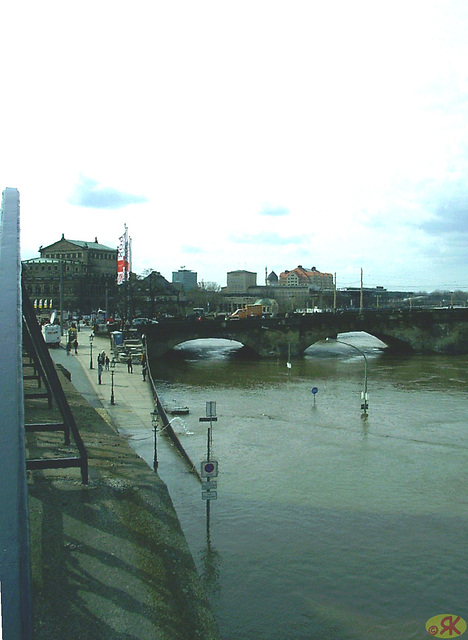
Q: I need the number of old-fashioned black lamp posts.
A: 3